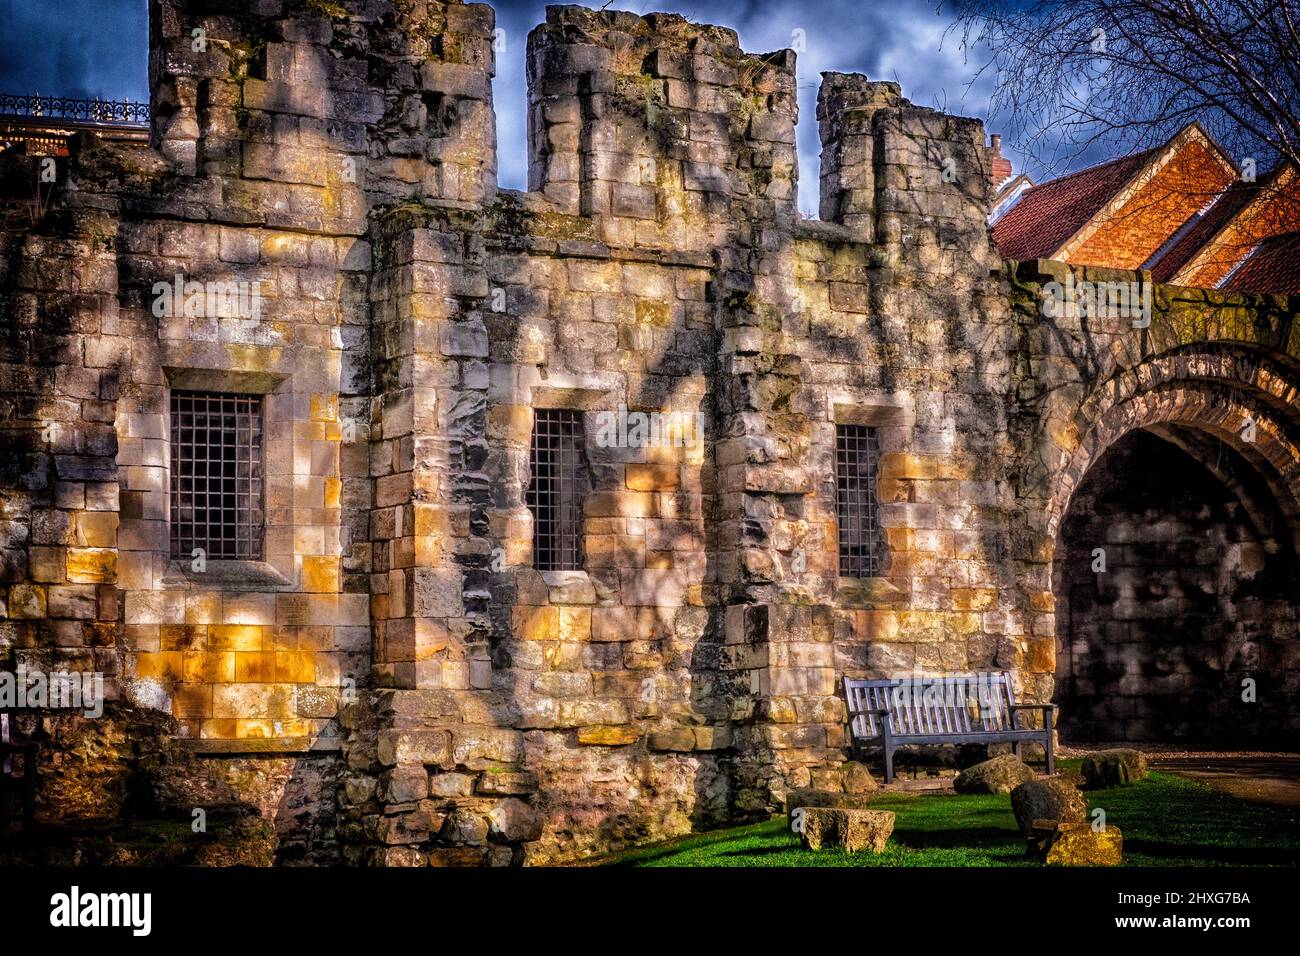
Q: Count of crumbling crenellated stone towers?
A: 3